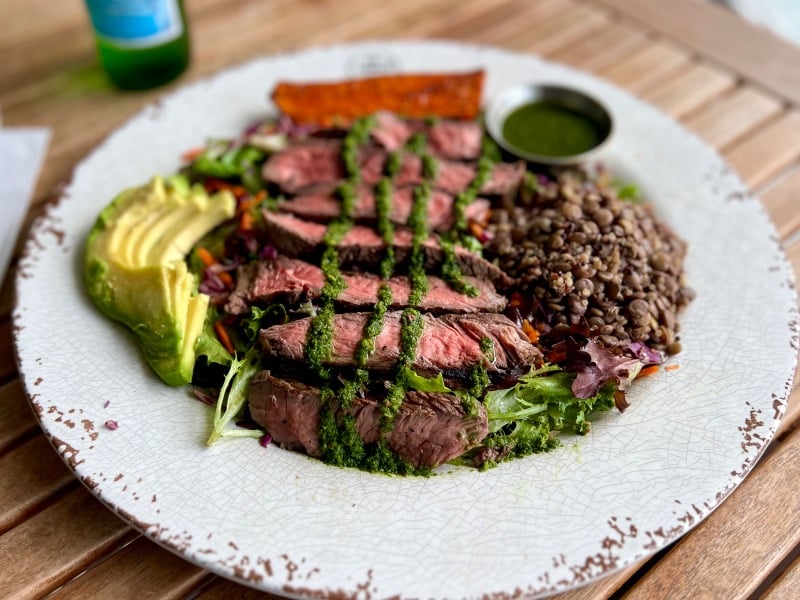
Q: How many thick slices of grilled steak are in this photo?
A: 7